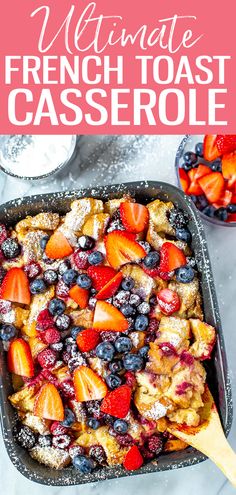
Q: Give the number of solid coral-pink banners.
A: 1